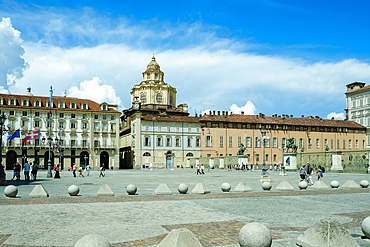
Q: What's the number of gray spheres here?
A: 12